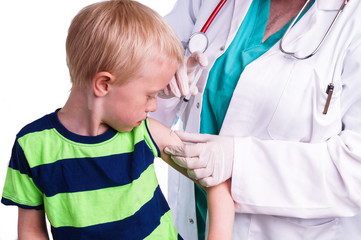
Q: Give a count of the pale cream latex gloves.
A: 2